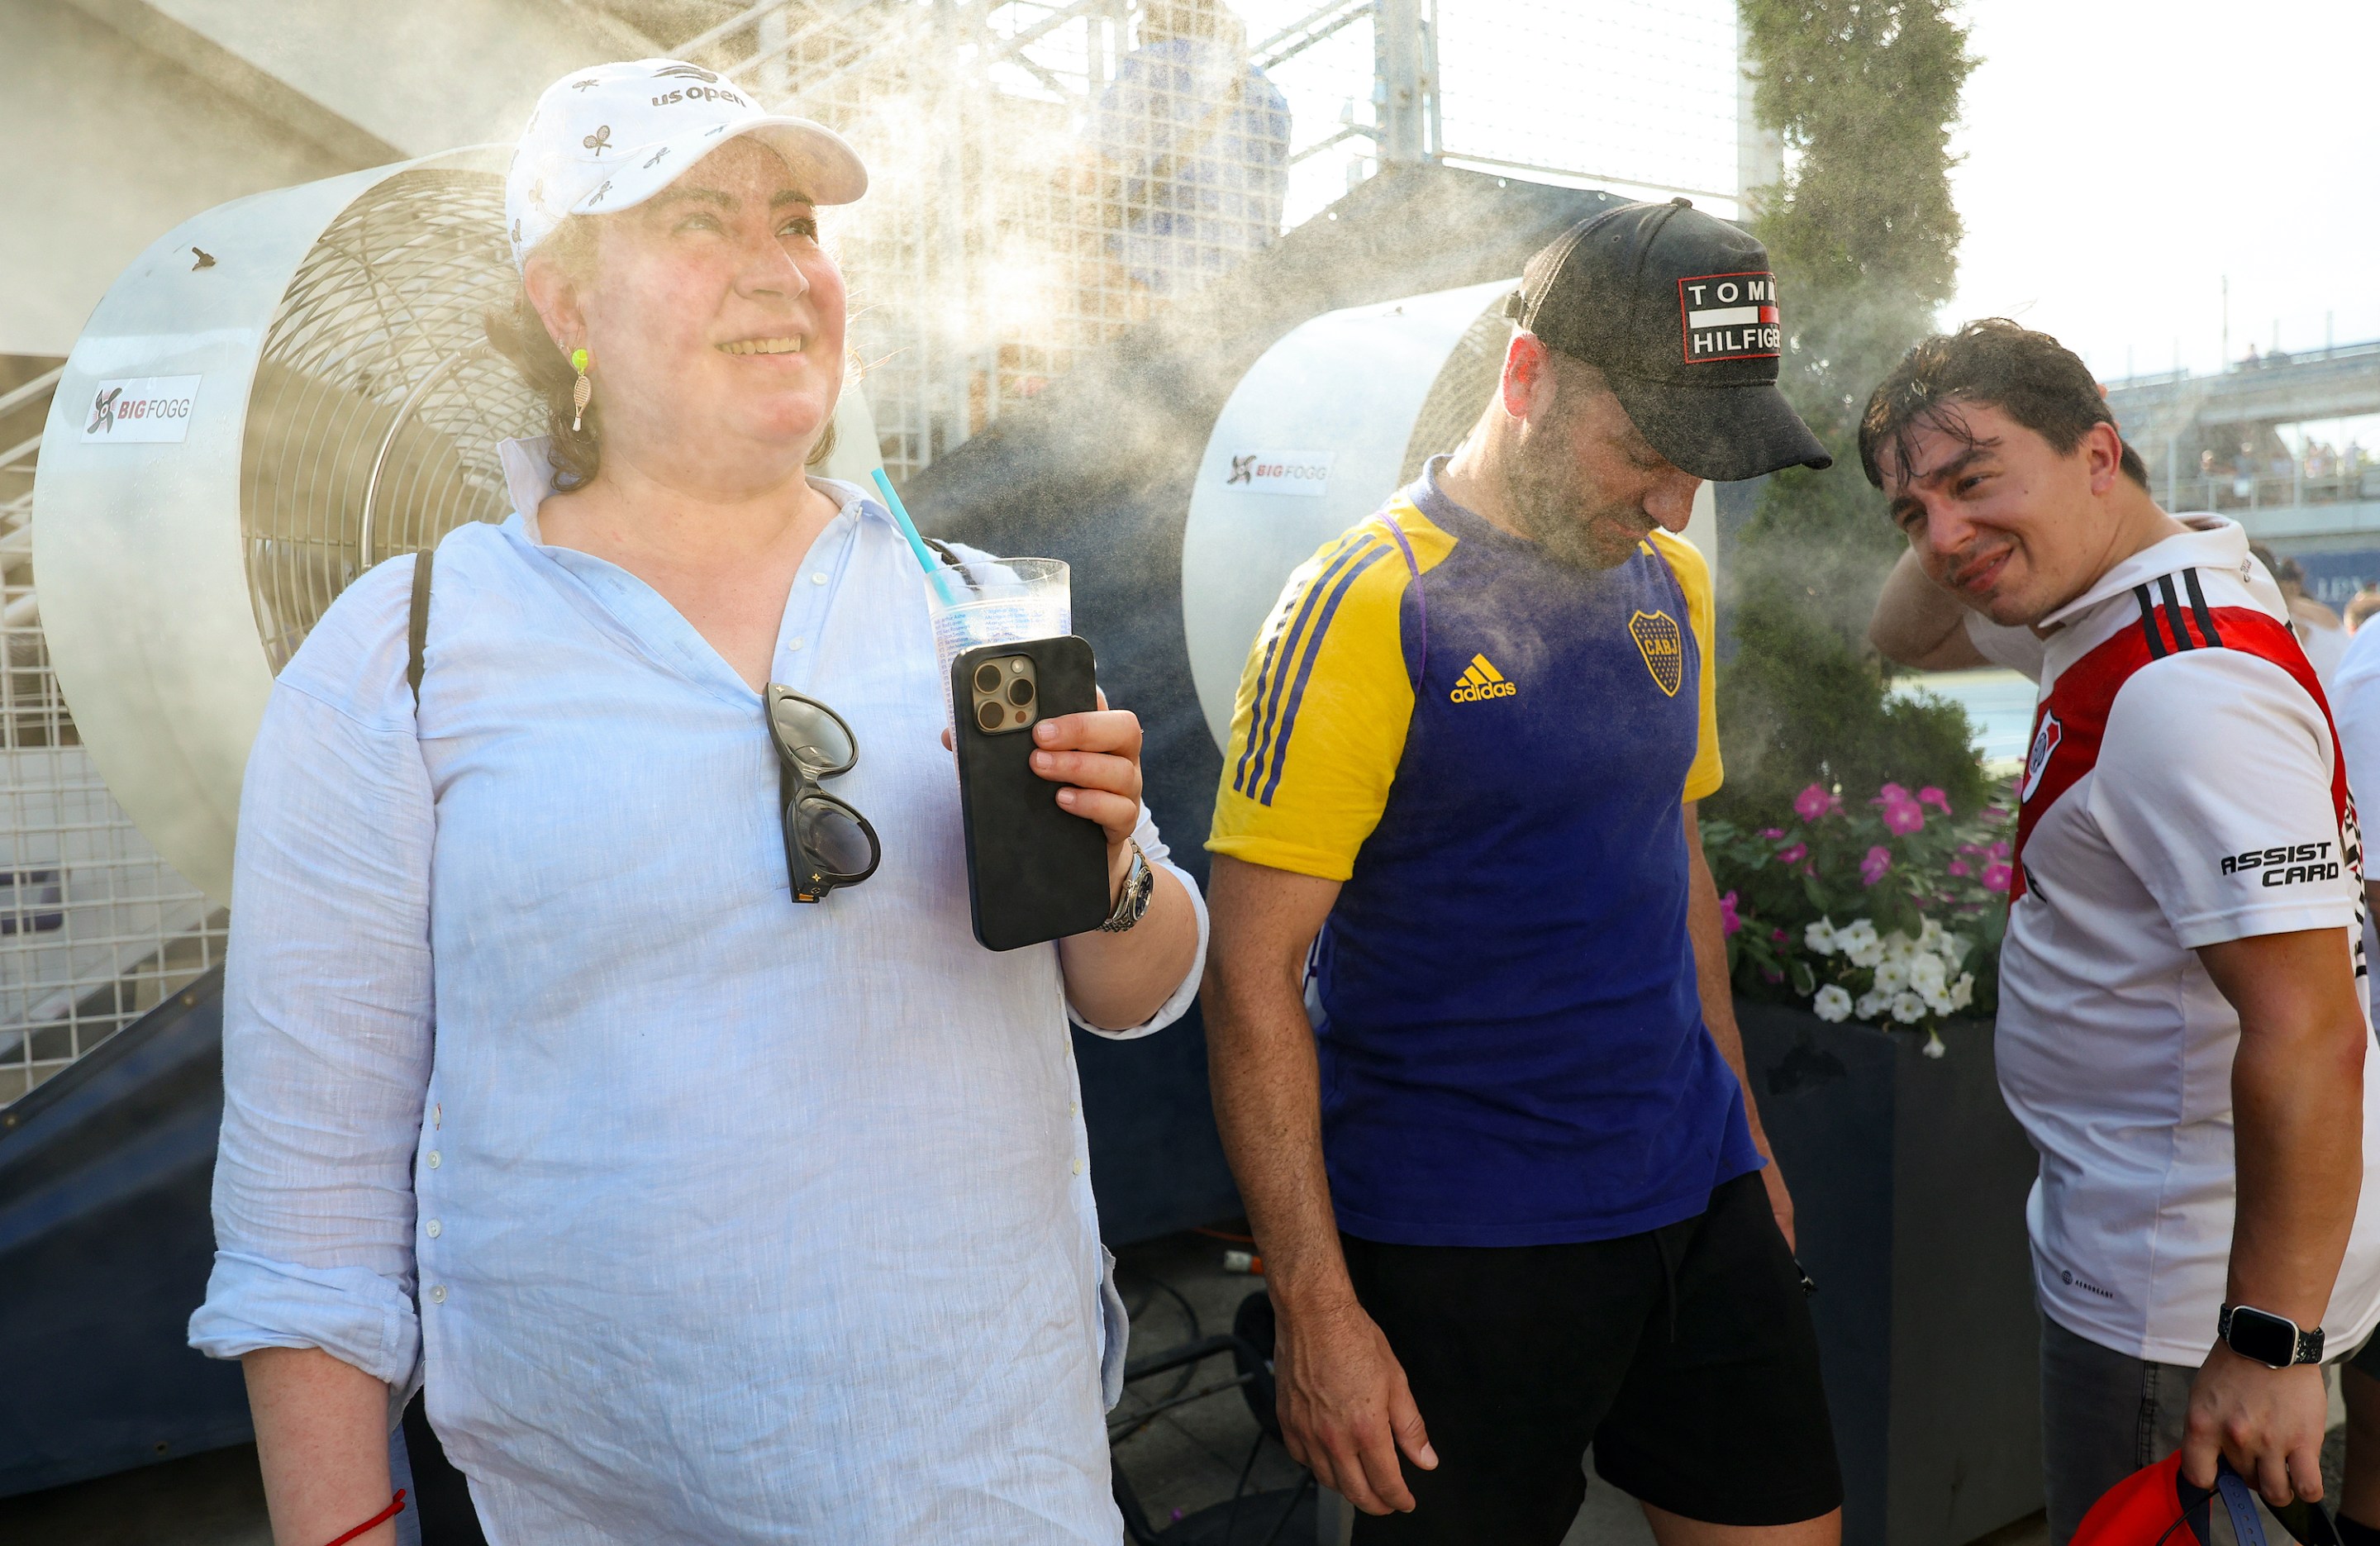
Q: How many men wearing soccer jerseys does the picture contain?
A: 2